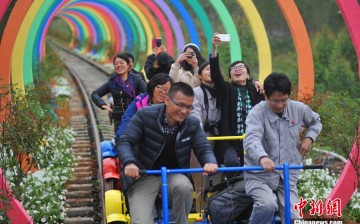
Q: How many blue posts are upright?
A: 2